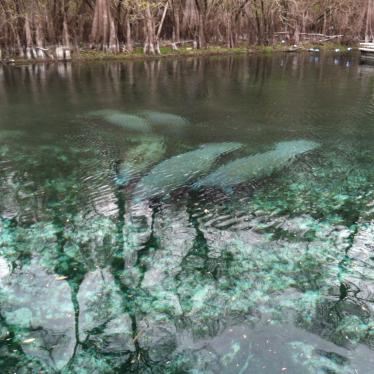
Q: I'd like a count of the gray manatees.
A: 5